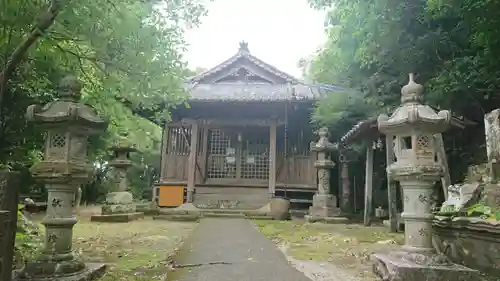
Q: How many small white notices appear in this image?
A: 3